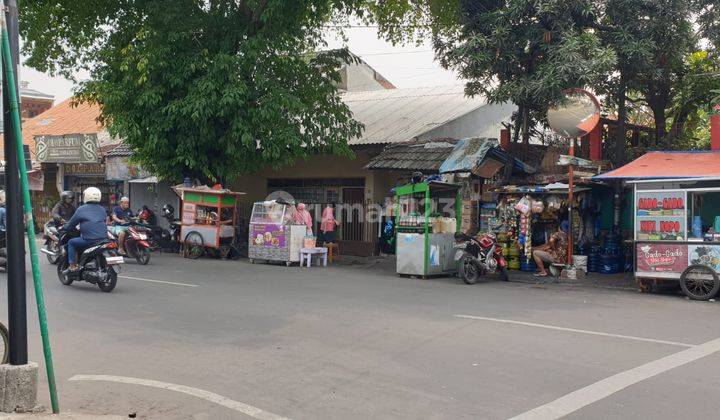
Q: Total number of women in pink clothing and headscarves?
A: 2